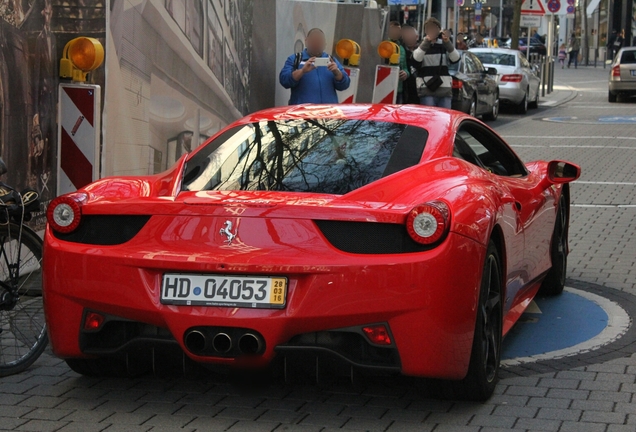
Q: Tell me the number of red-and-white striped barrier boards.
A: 3